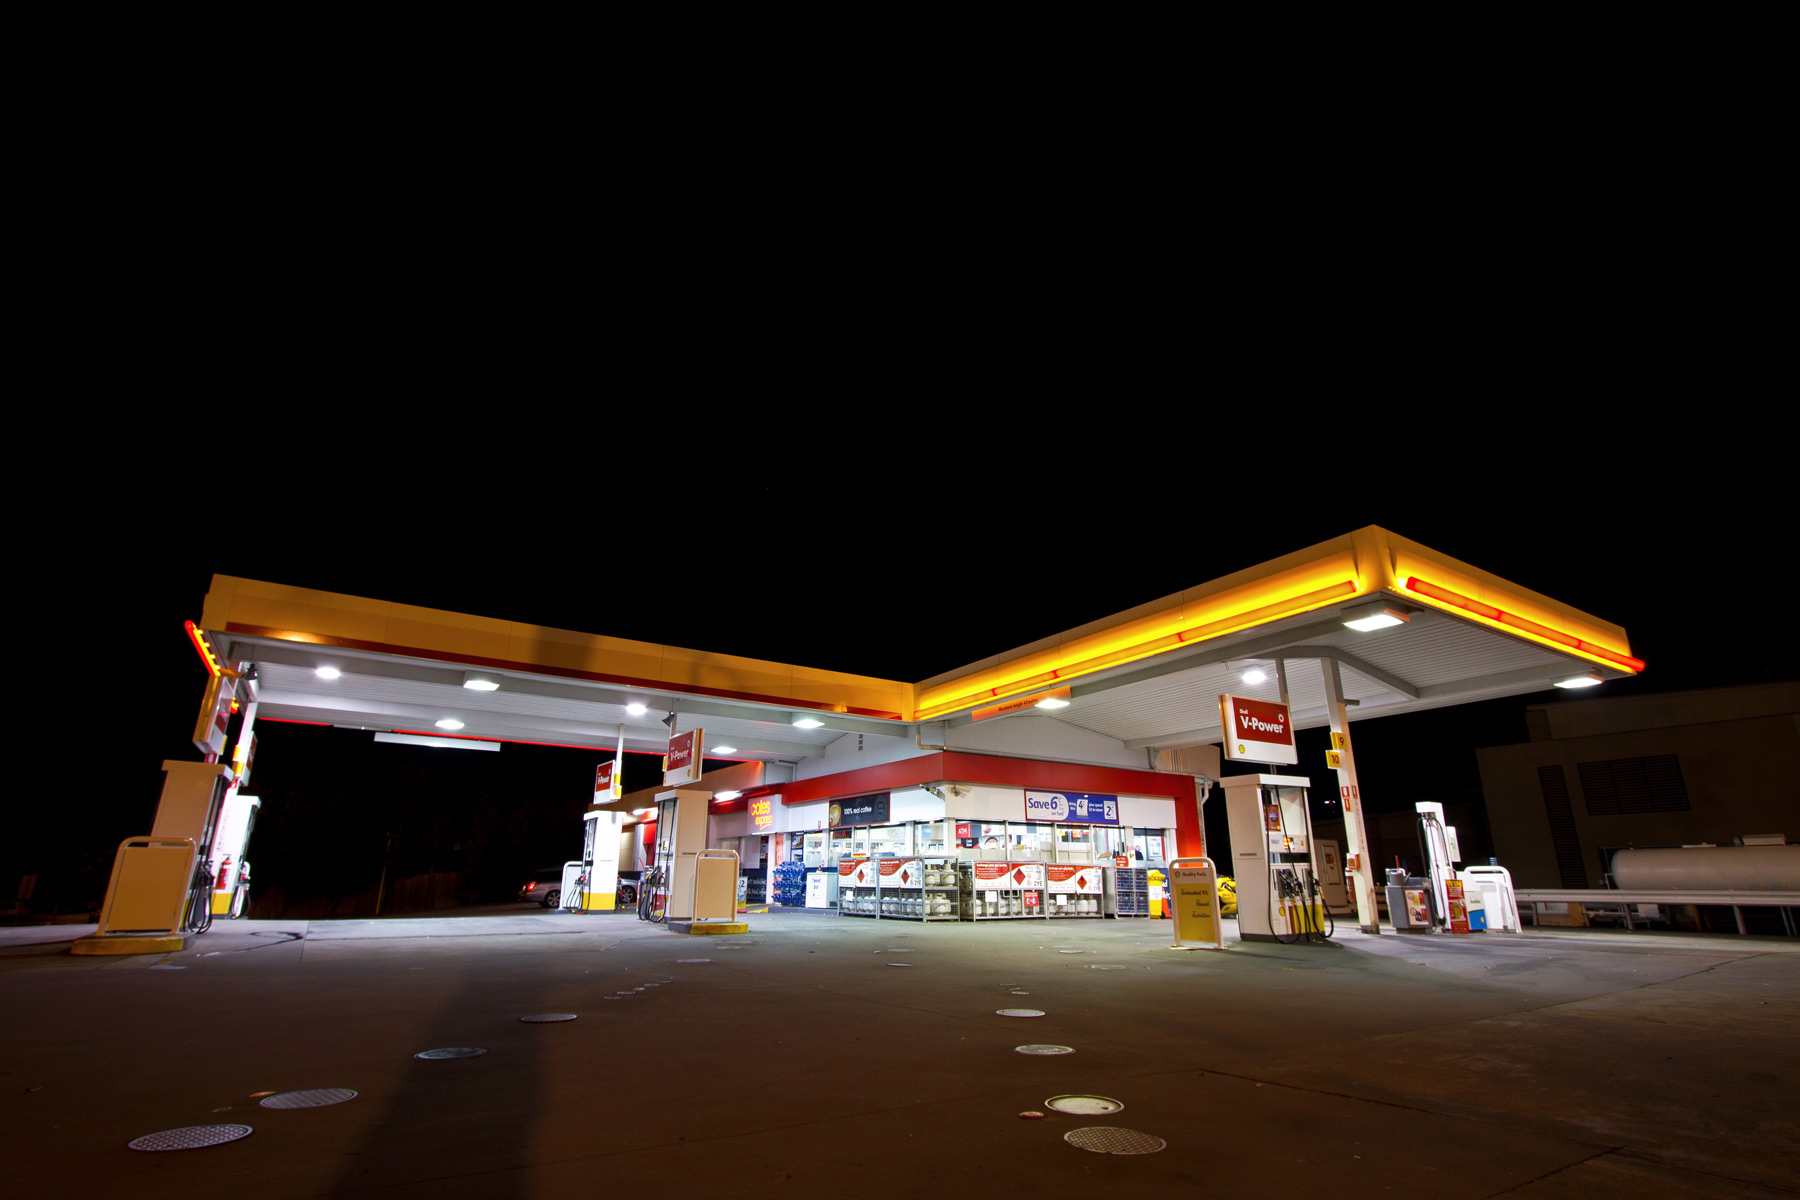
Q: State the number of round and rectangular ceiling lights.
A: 10